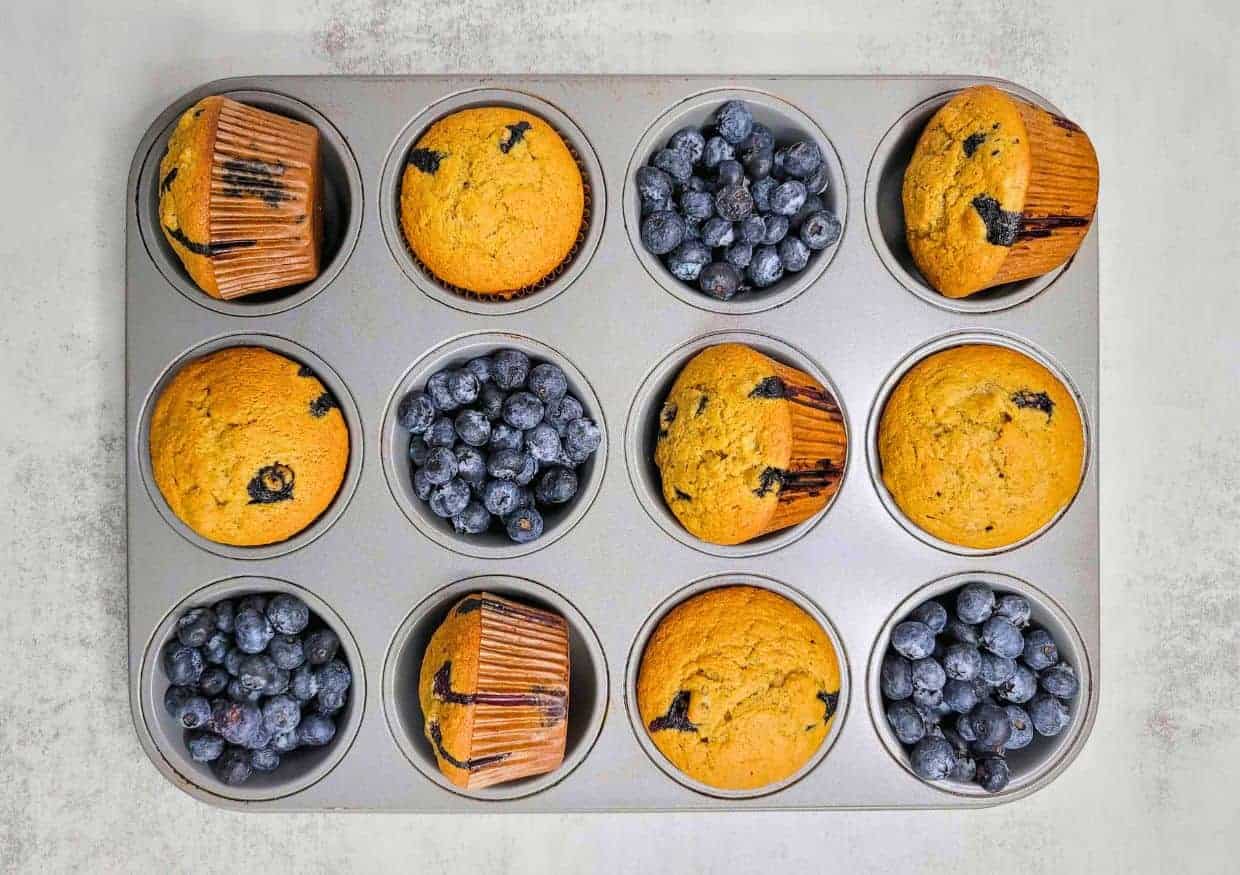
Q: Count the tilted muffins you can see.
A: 4